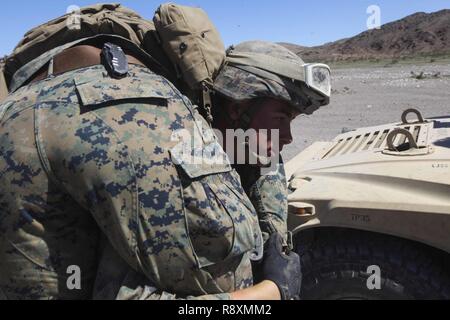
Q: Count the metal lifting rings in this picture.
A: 2